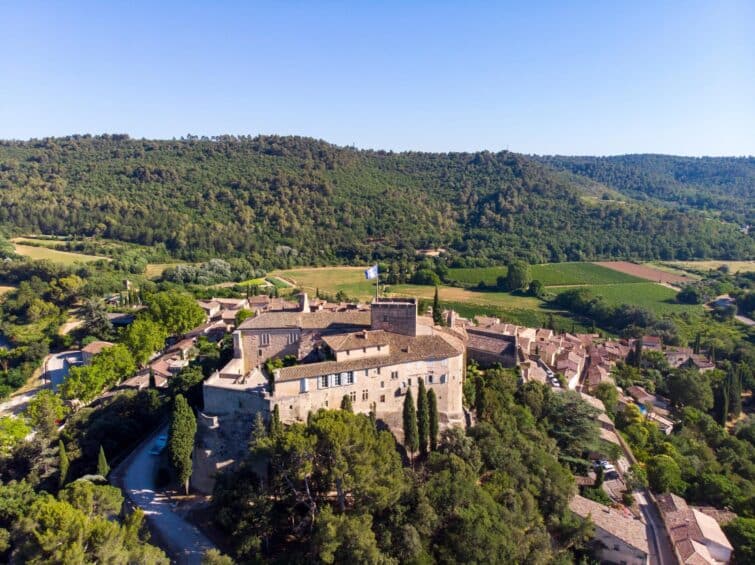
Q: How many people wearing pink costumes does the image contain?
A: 0